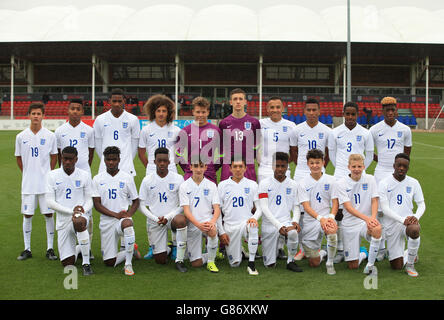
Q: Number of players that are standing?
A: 10